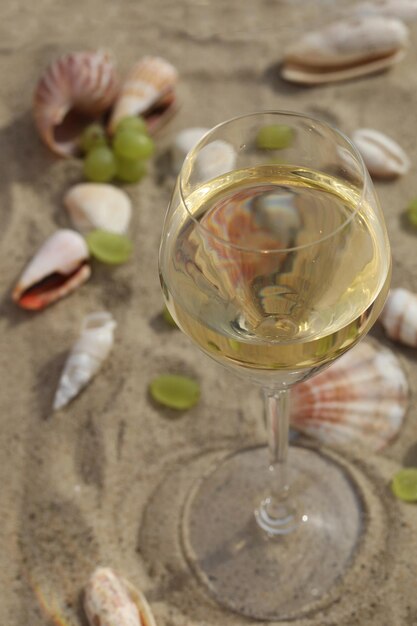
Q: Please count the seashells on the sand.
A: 12